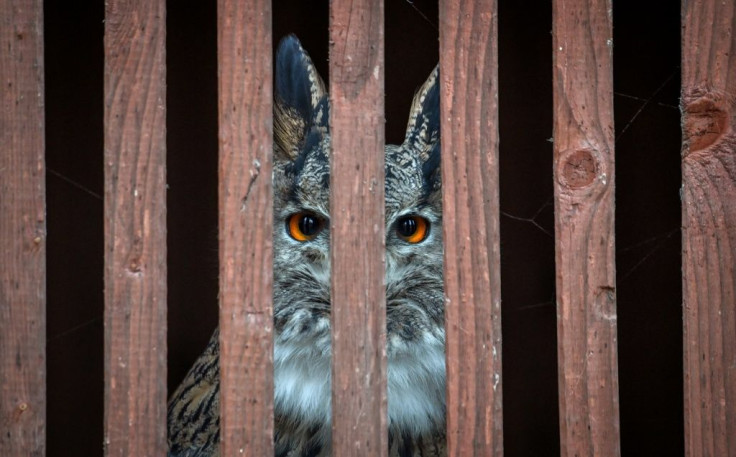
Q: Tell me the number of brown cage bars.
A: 7